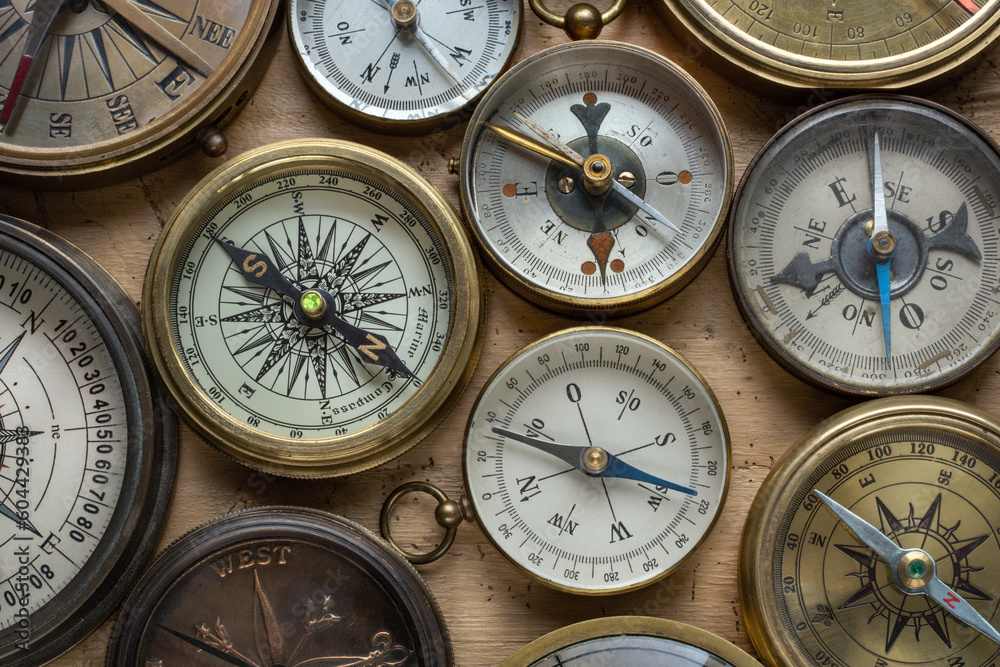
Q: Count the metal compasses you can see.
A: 11